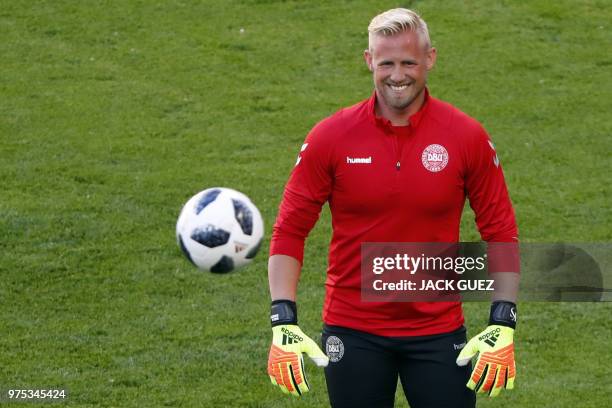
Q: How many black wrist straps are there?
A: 2